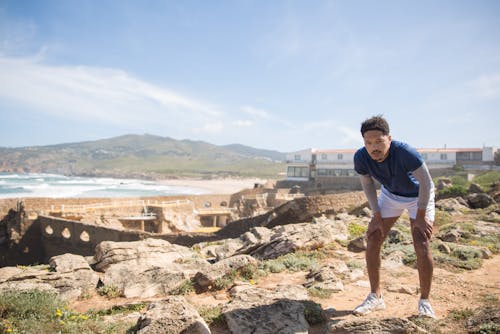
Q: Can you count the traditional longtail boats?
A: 0